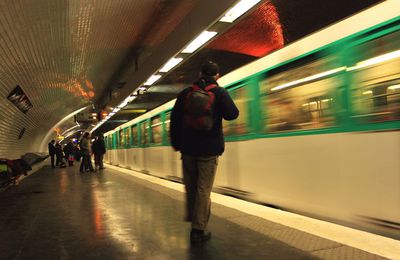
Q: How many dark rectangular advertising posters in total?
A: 1